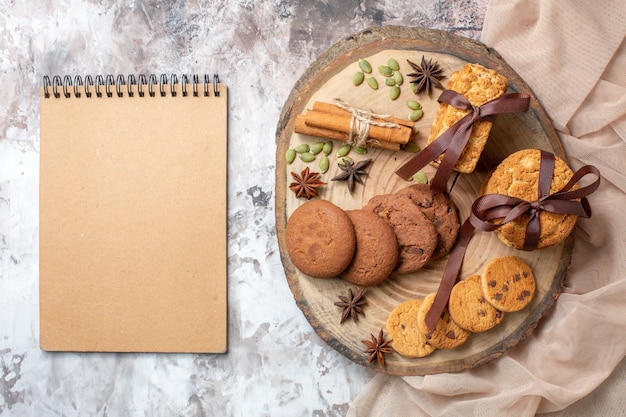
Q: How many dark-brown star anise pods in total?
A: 5